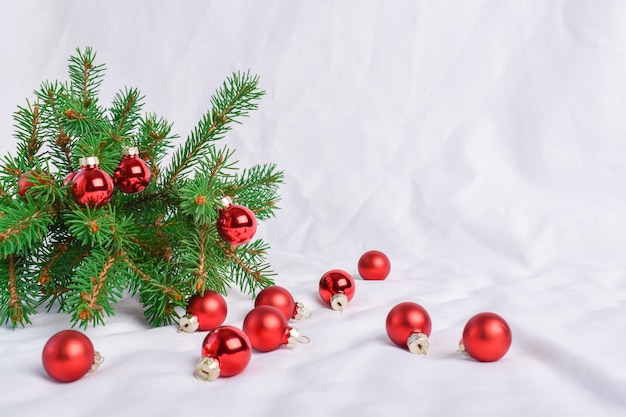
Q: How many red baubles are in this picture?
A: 14